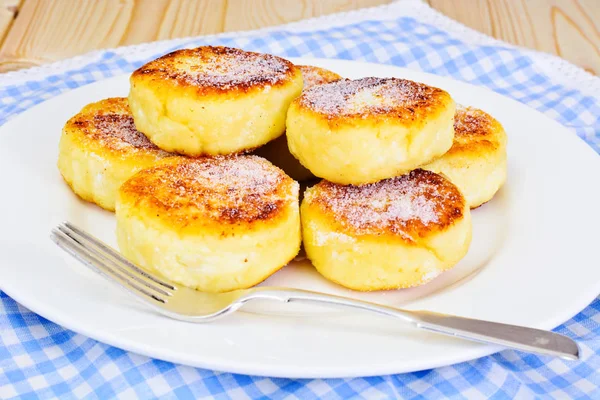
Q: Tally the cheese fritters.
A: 7